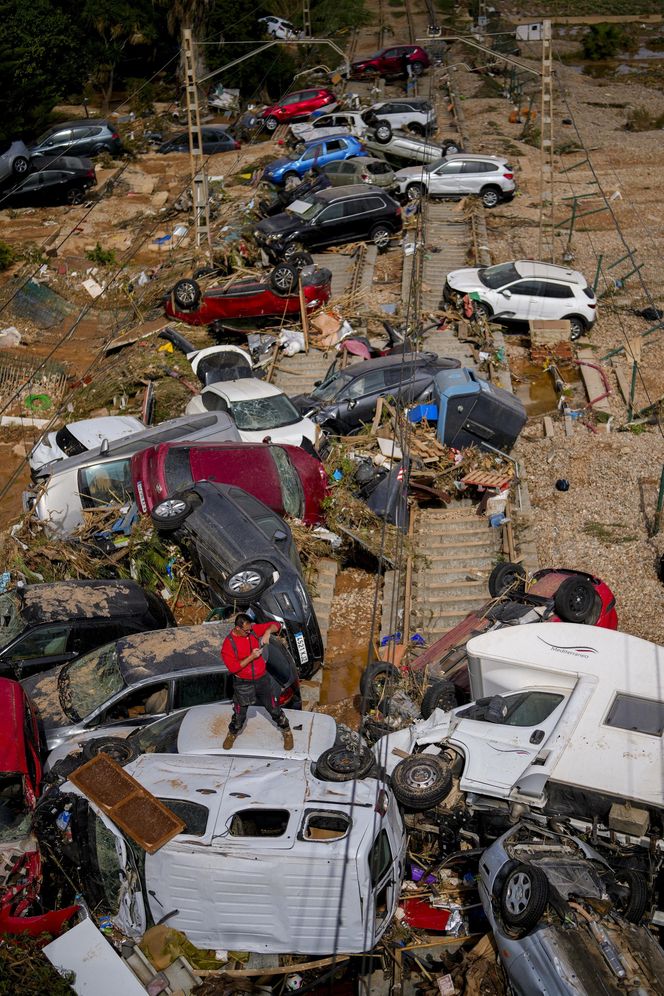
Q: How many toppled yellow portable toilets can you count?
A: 0